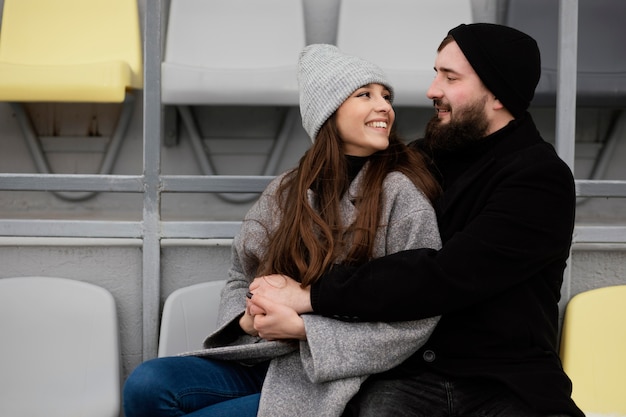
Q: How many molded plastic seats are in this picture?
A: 7